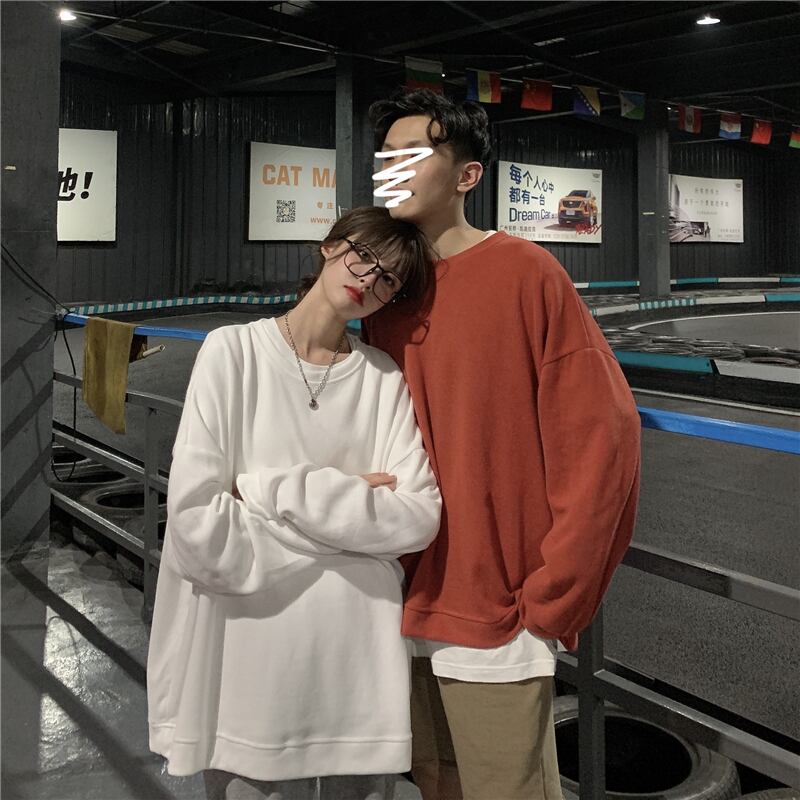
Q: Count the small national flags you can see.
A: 9